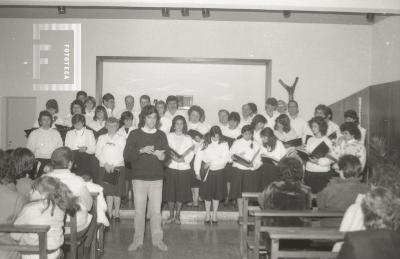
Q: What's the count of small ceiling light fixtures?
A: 6